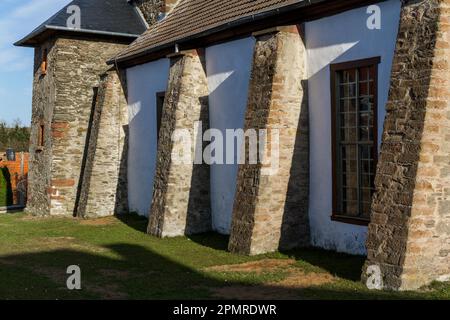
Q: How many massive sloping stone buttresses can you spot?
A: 4